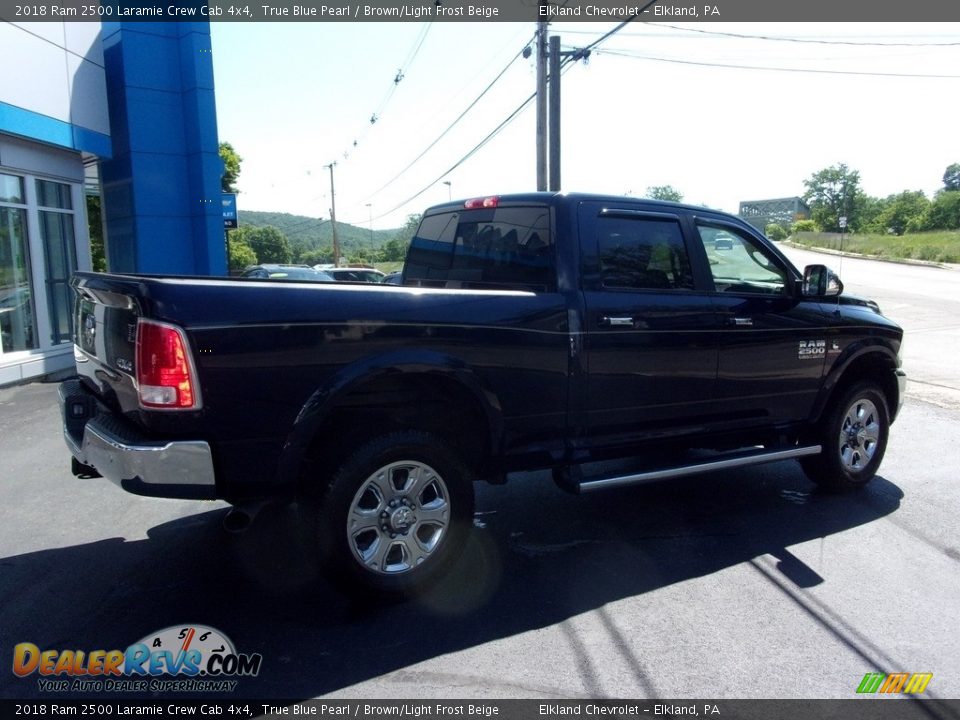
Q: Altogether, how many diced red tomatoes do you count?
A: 0